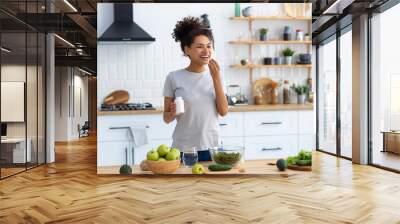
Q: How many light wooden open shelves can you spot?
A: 3